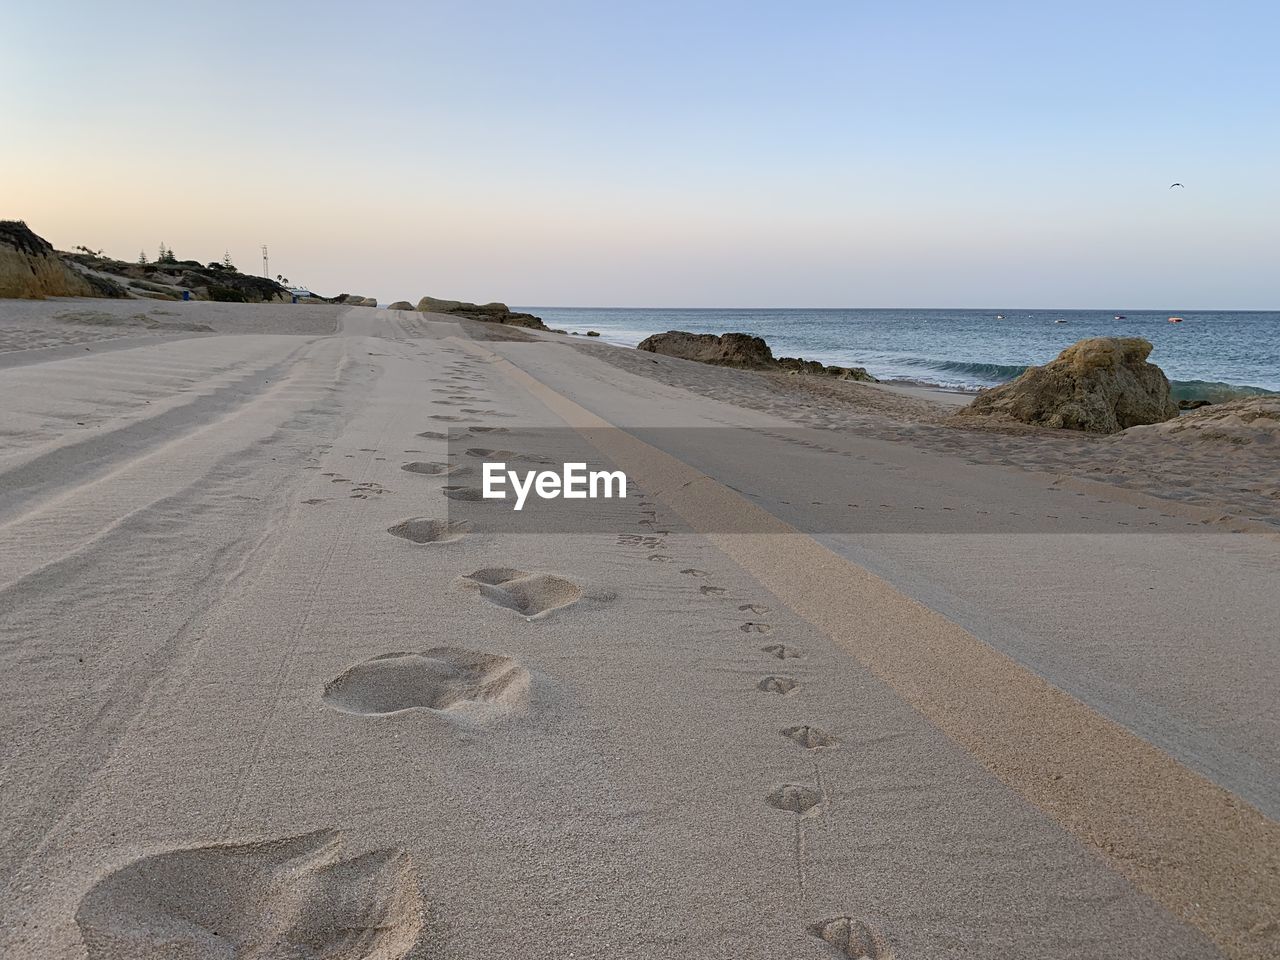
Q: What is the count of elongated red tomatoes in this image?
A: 0